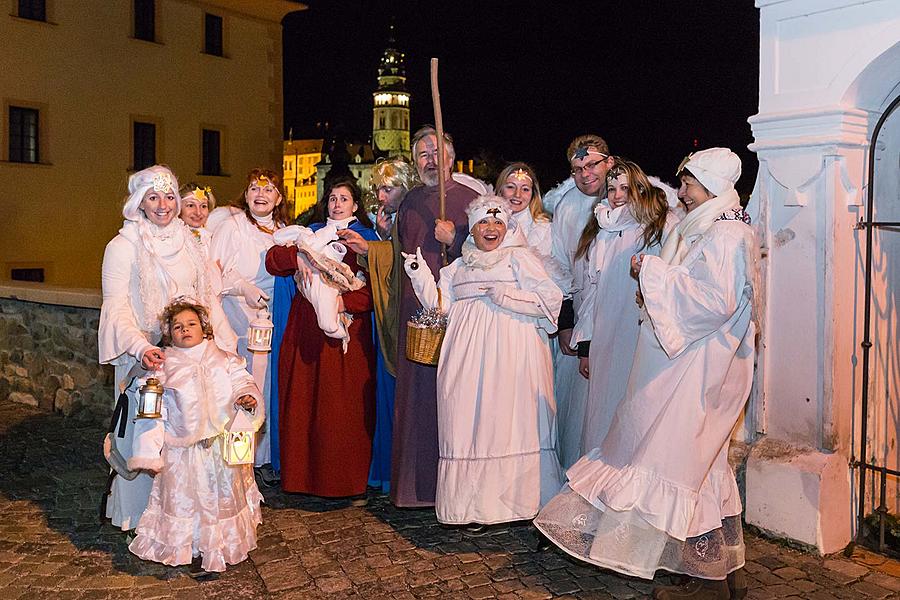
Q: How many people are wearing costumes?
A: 12